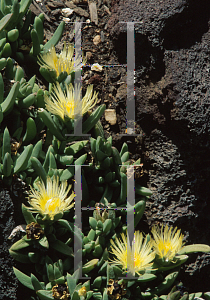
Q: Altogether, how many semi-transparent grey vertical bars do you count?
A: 4